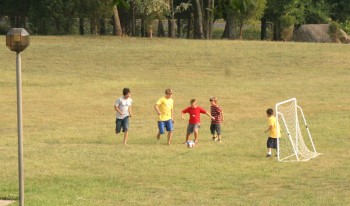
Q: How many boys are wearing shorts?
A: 5